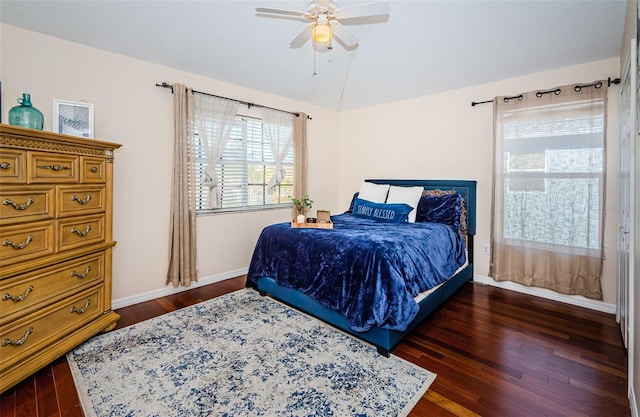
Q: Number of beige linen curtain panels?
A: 3